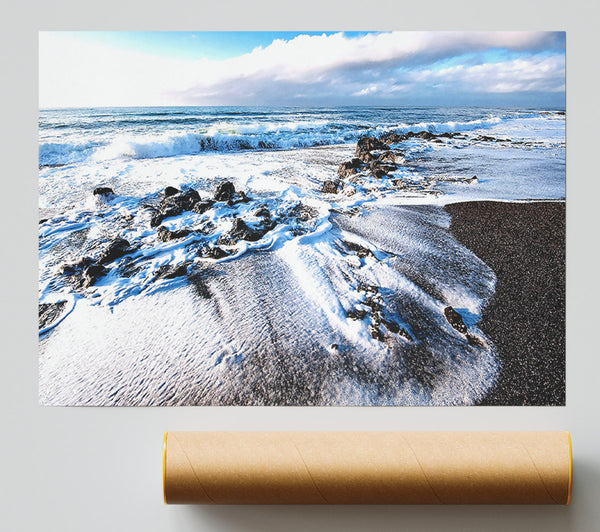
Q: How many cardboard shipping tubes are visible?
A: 1